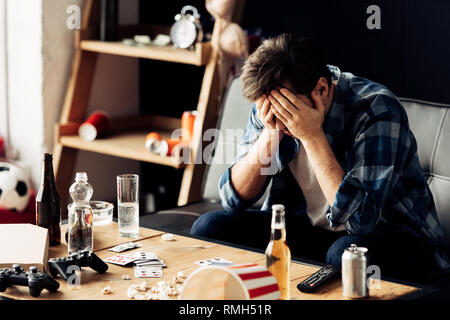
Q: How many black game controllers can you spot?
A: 2